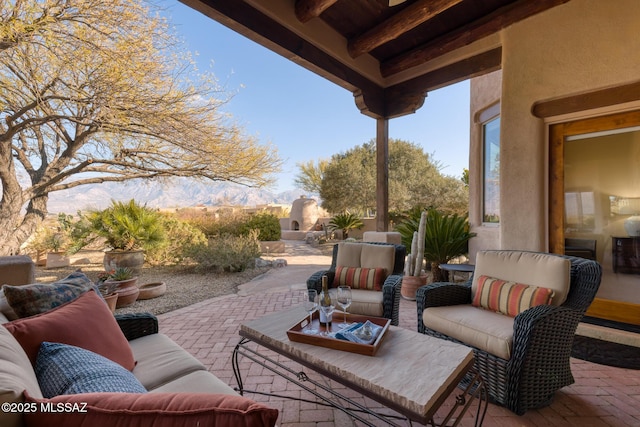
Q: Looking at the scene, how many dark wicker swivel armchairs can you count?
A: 2